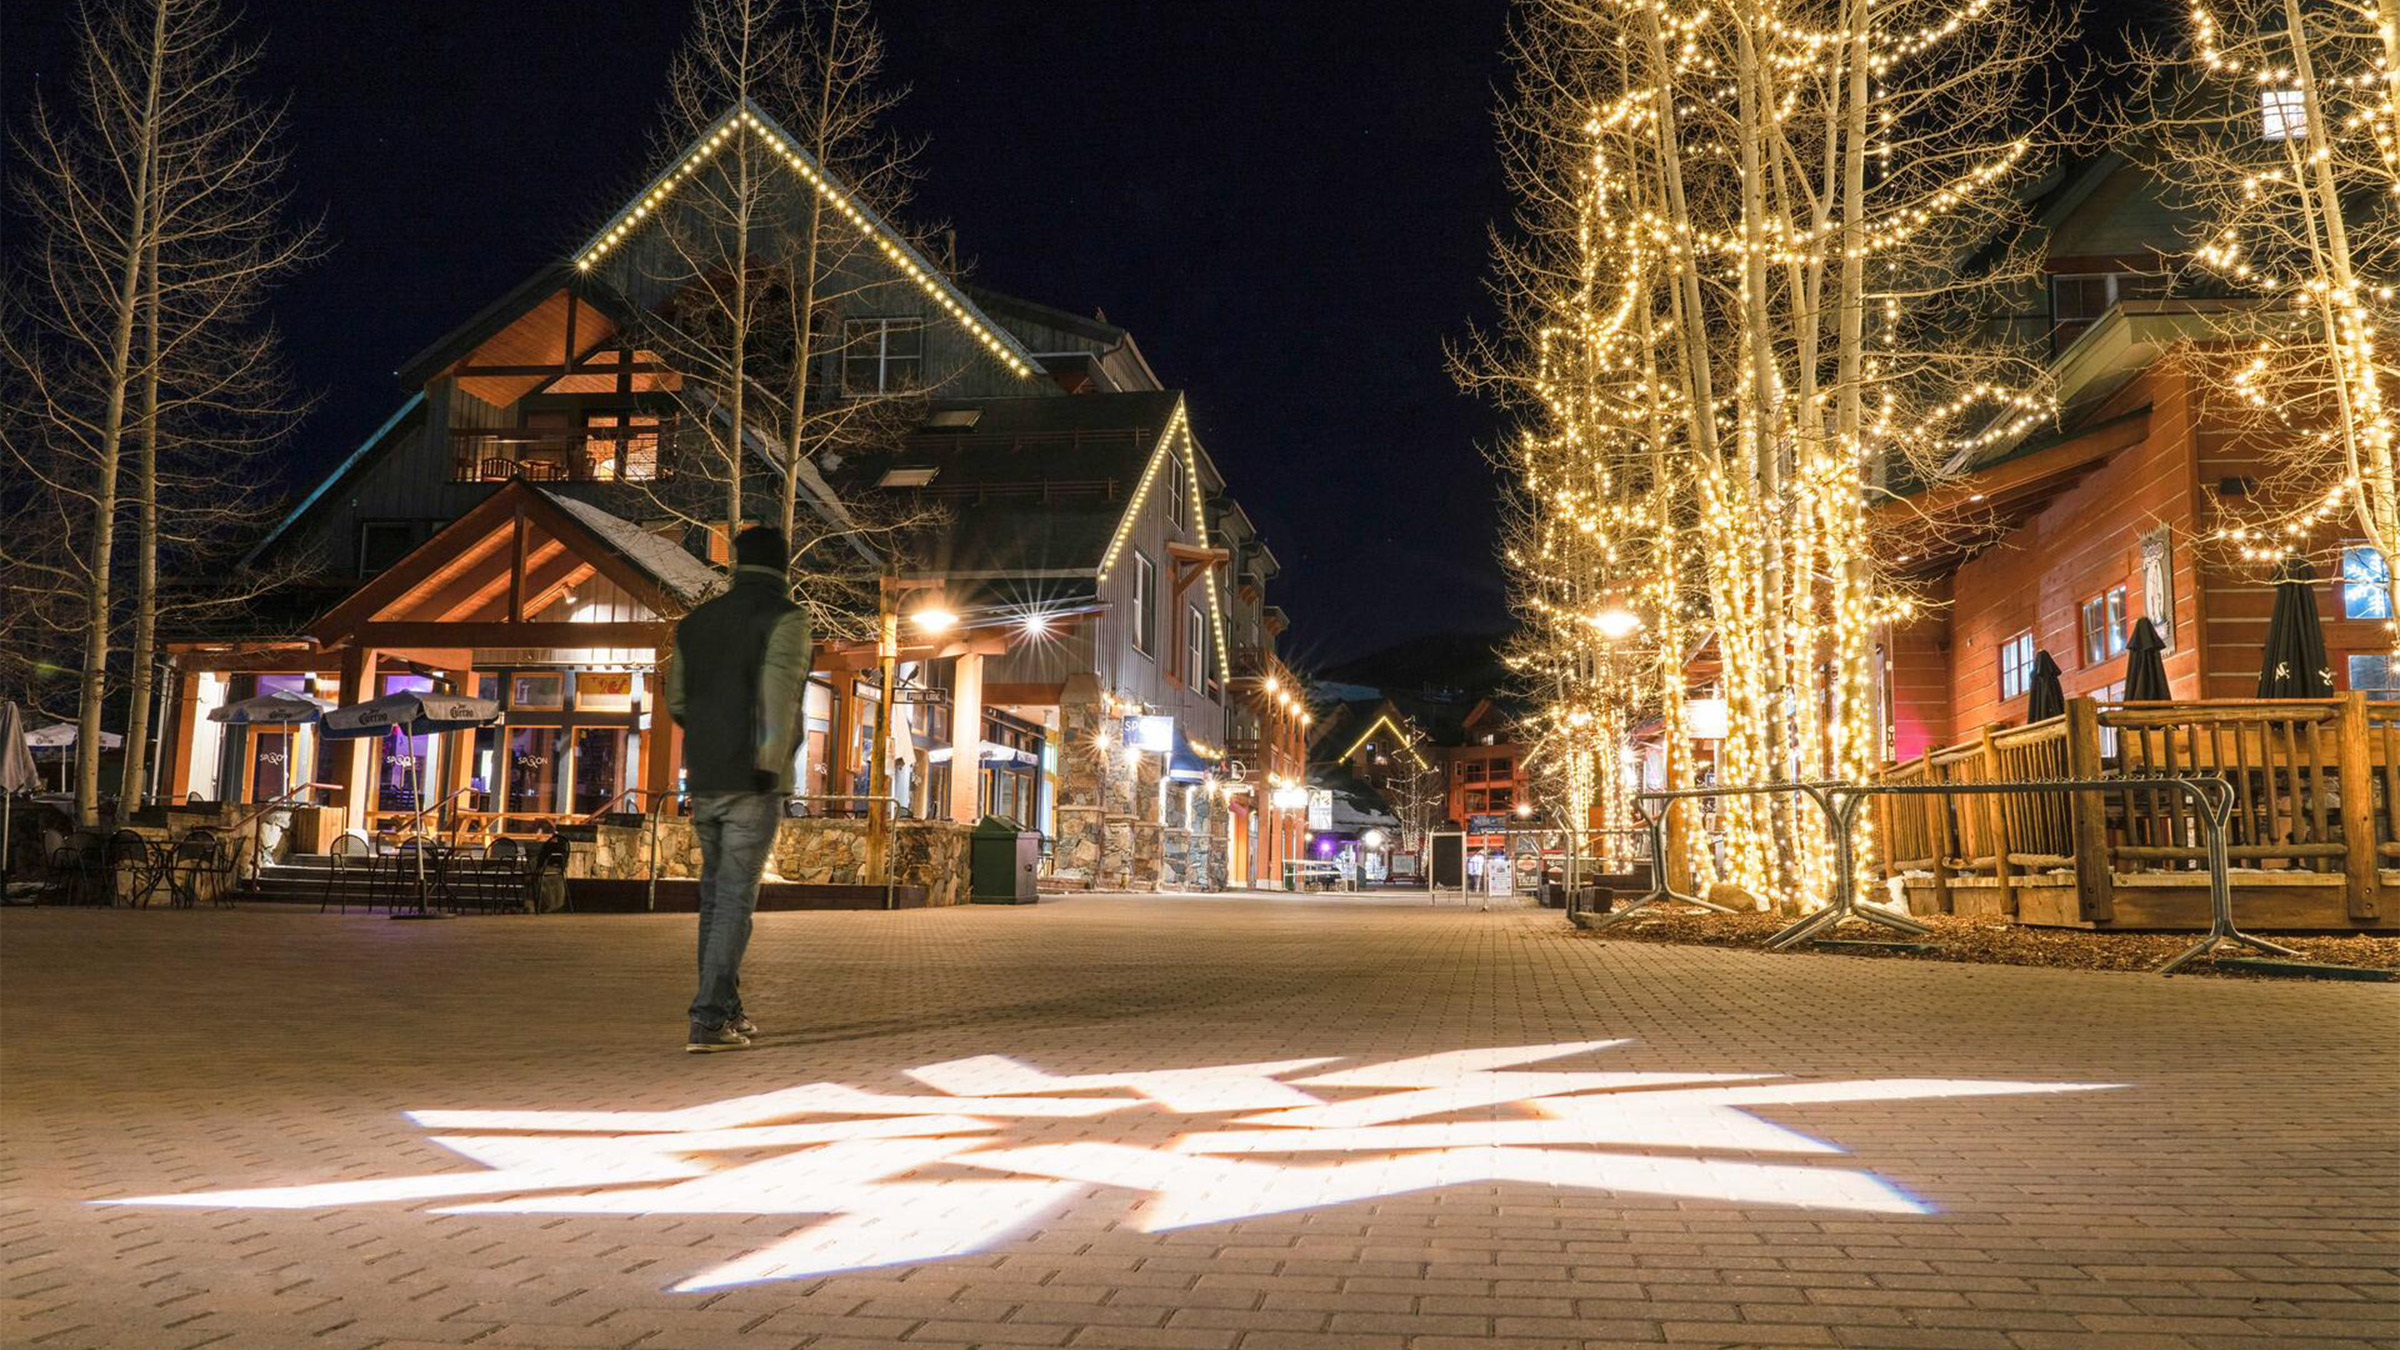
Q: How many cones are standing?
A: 0